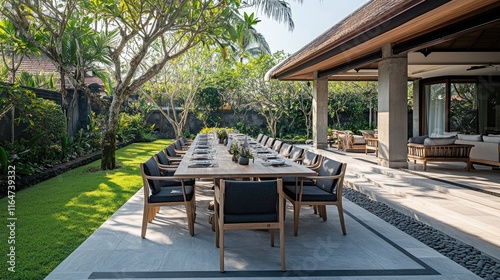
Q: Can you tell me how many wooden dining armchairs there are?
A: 15